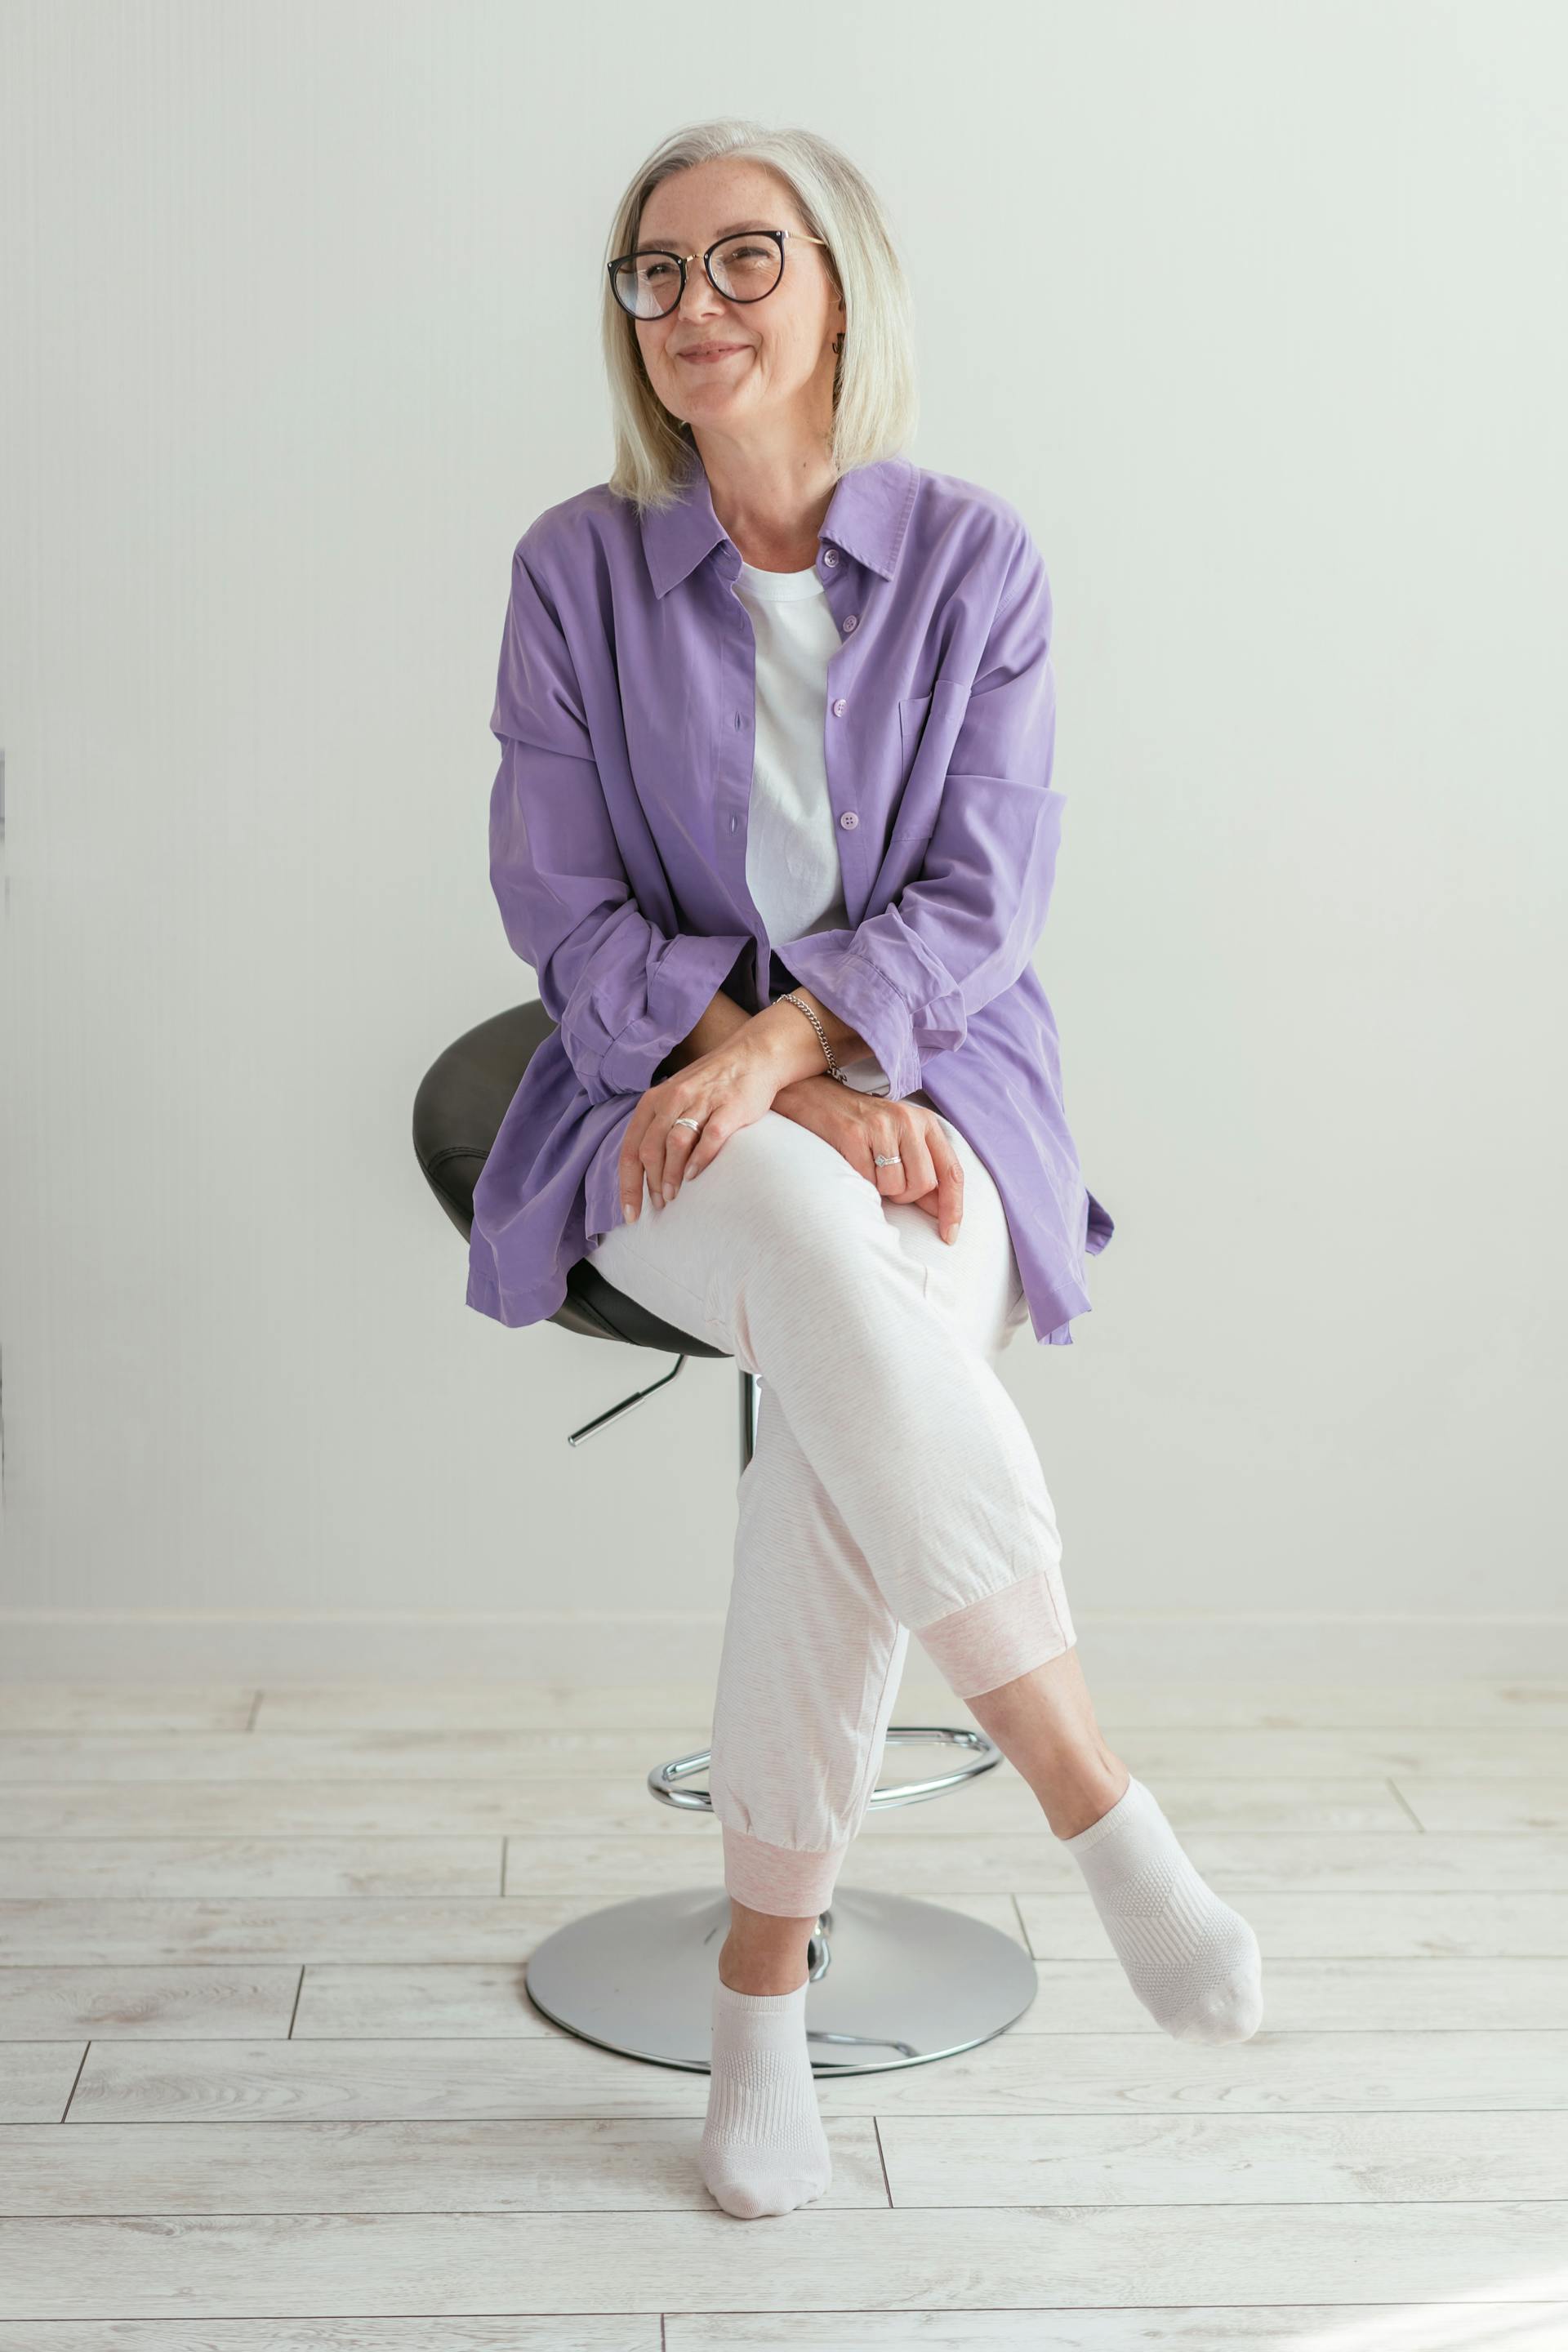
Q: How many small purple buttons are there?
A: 4